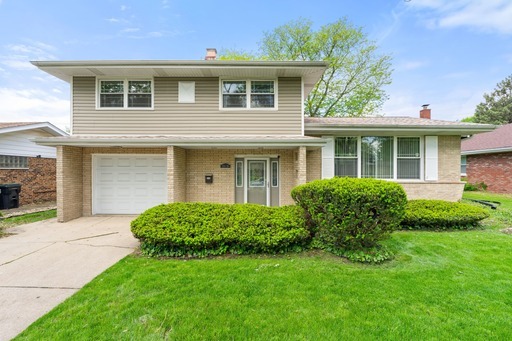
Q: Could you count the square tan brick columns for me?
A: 3